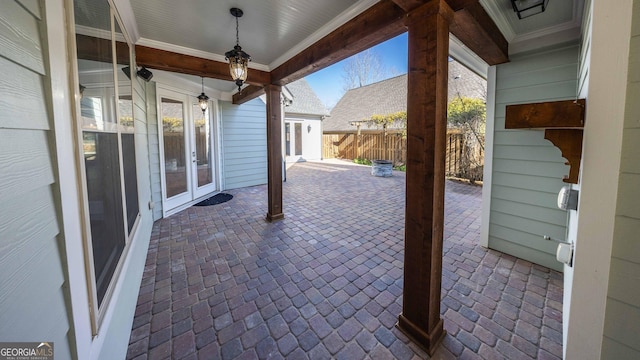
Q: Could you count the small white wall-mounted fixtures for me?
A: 2